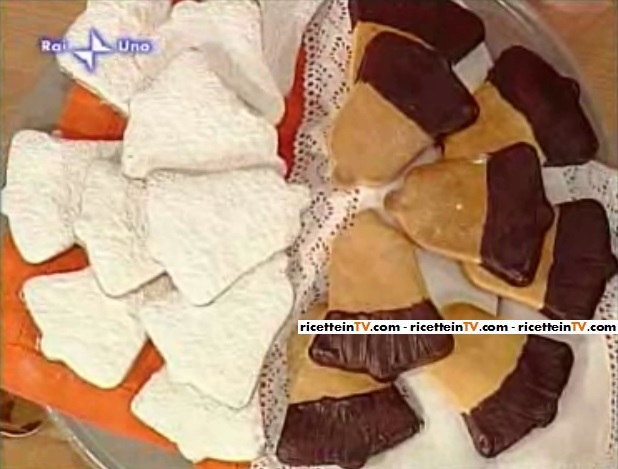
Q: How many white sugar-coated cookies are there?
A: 10